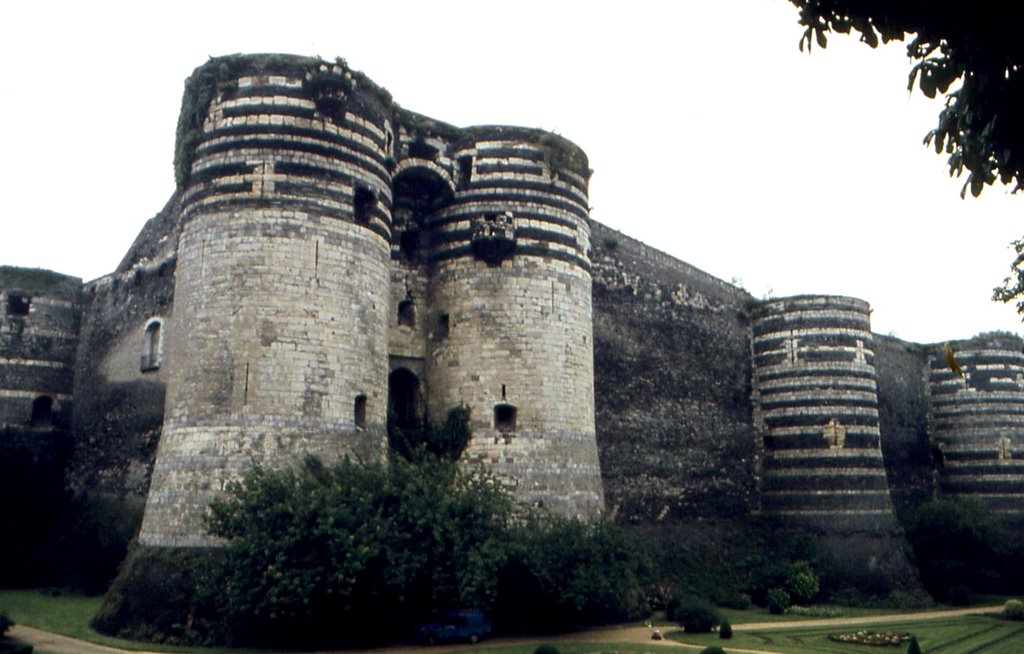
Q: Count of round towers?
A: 5